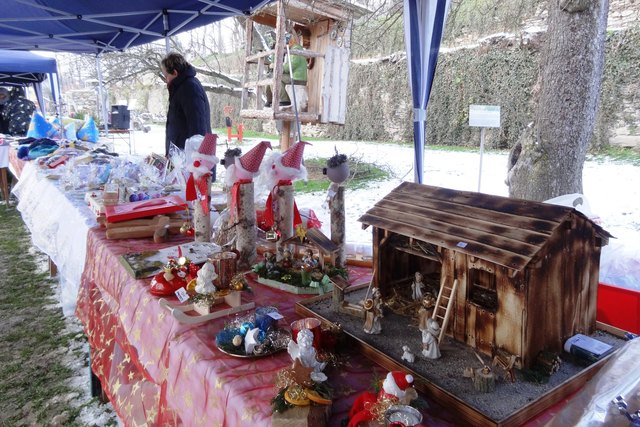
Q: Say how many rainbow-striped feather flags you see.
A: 0